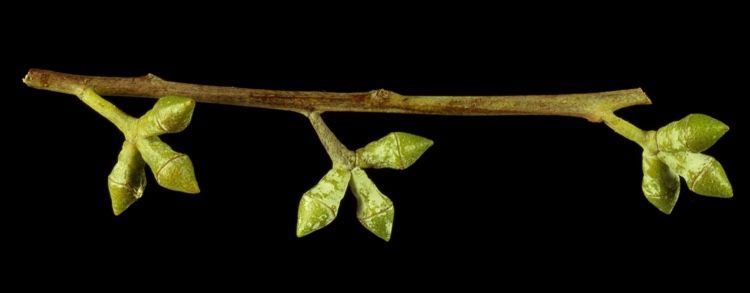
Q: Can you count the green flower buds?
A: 9